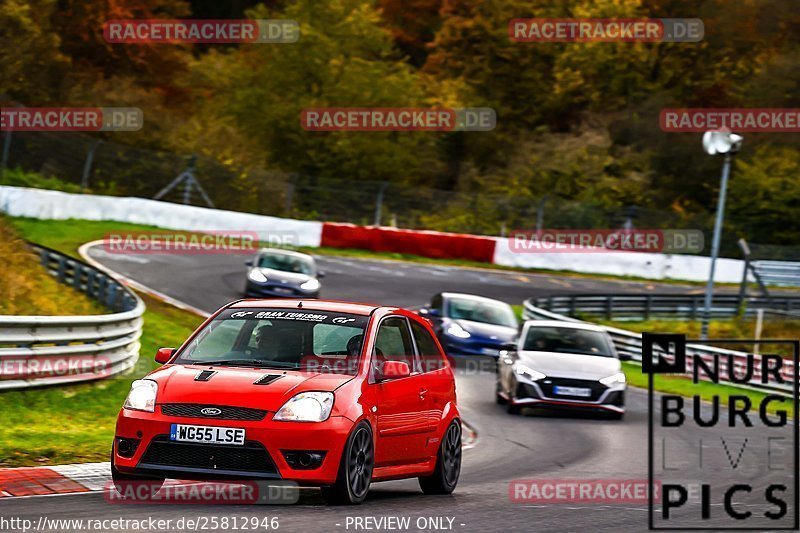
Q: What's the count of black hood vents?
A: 2